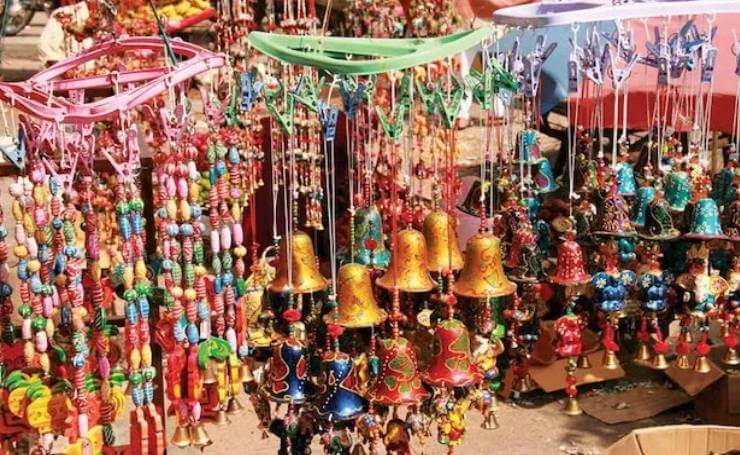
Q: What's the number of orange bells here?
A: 5